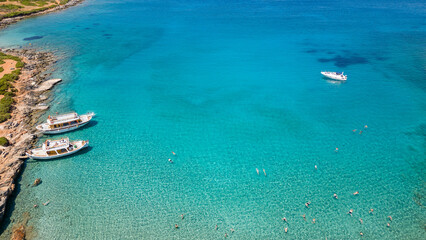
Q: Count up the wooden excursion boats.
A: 2